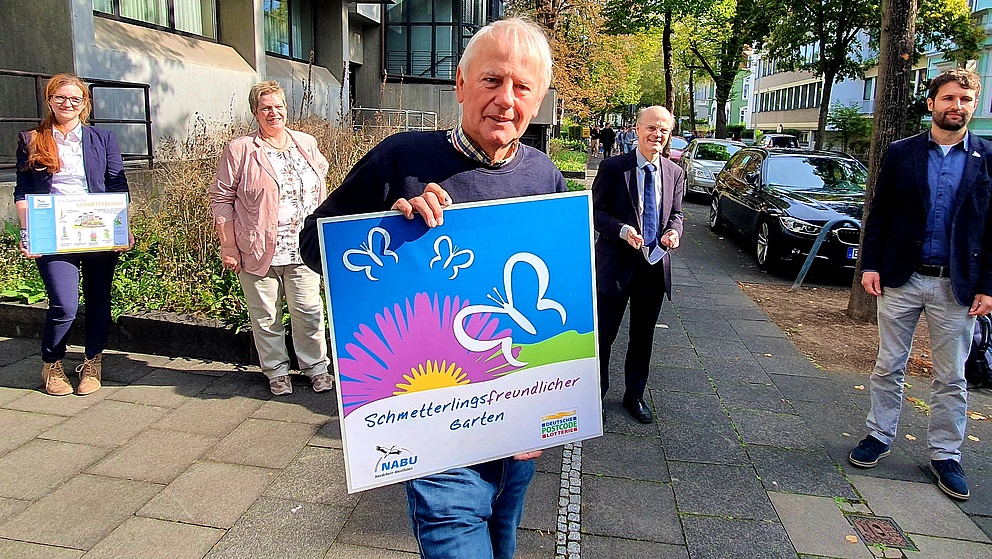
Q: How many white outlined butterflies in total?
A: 3